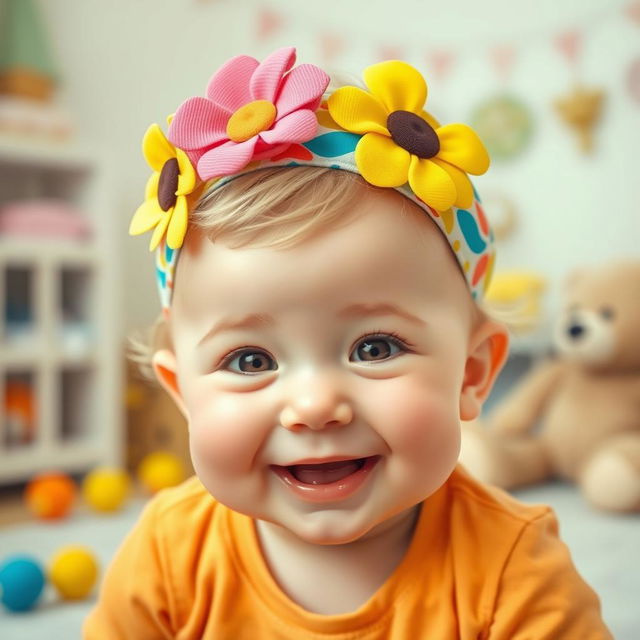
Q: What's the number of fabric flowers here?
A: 3